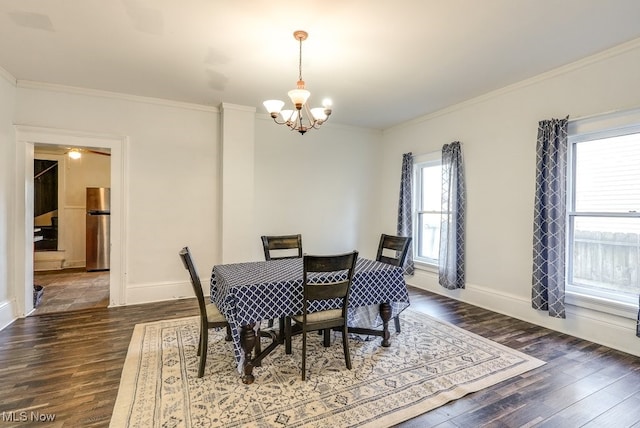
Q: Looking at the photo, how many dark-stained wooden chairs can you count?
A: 4